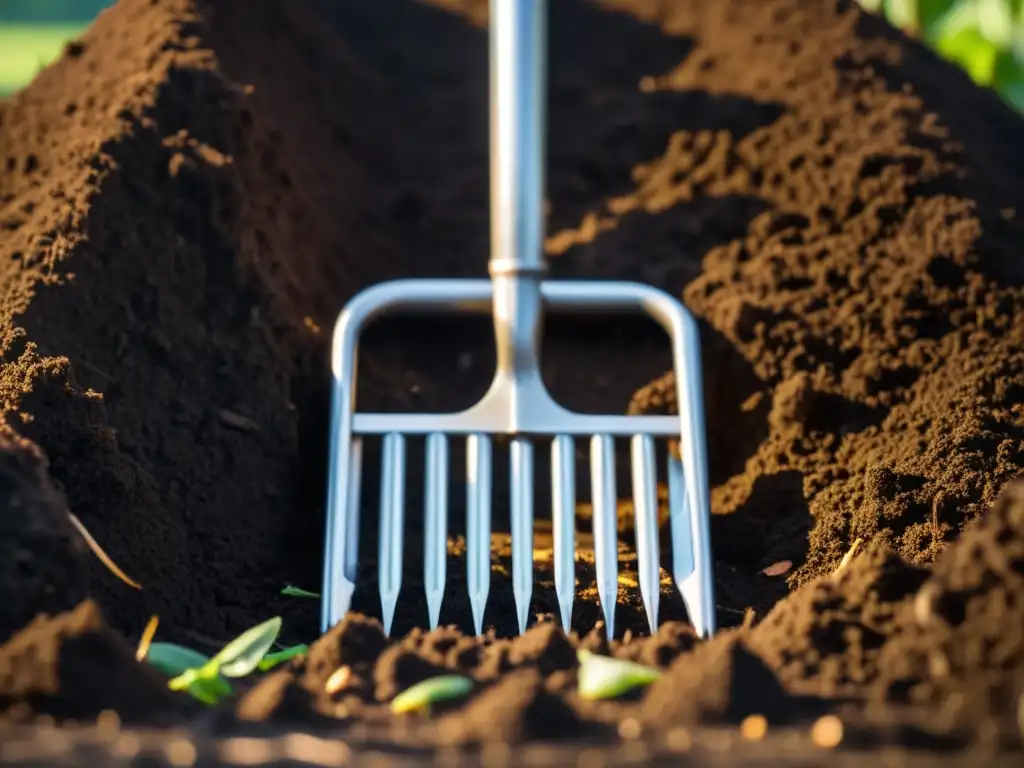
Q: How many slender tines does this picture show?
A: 7